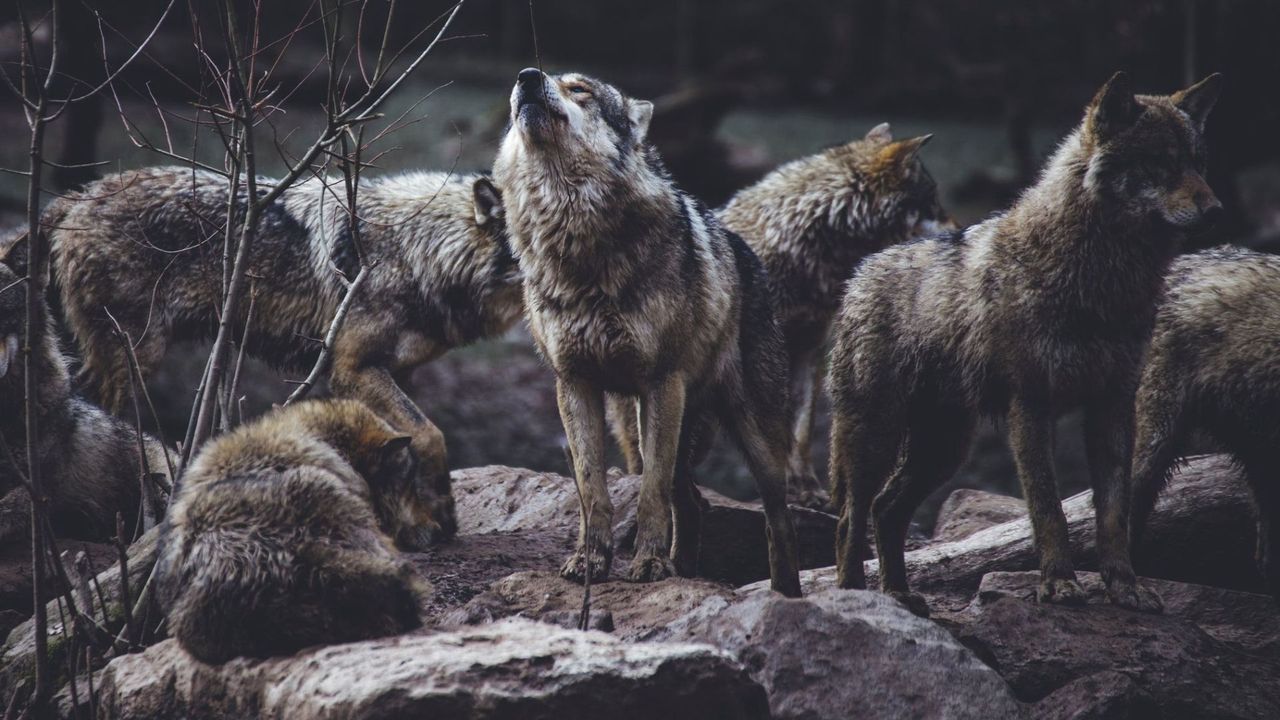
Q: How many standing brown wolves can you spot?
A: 5